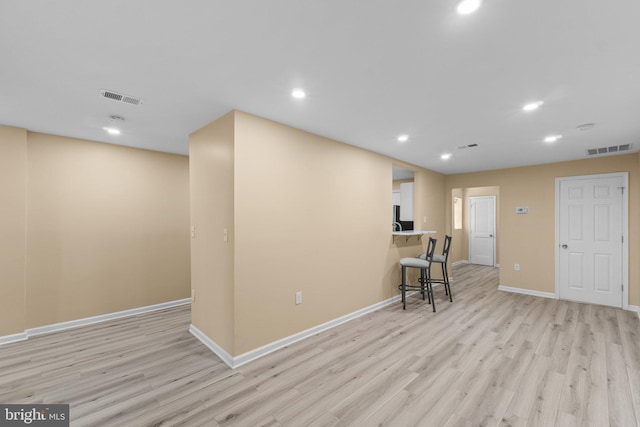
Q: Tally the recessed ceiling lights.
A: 7